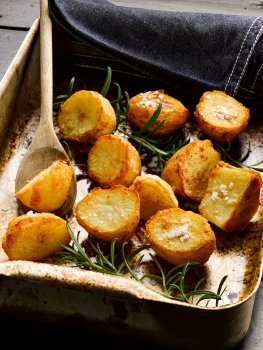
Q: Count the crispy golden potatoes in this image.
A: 11